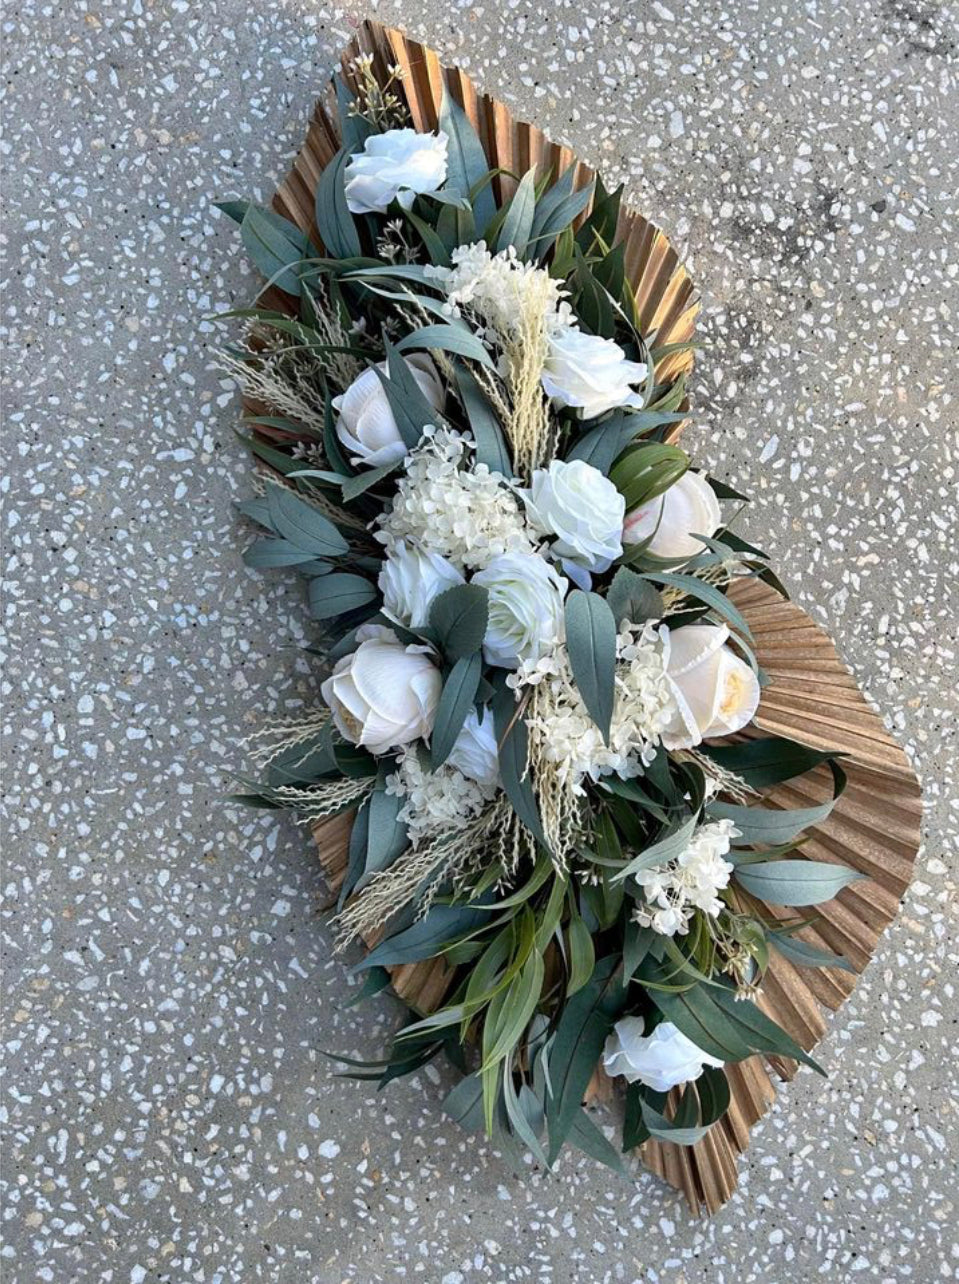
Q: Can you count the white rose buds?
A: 11